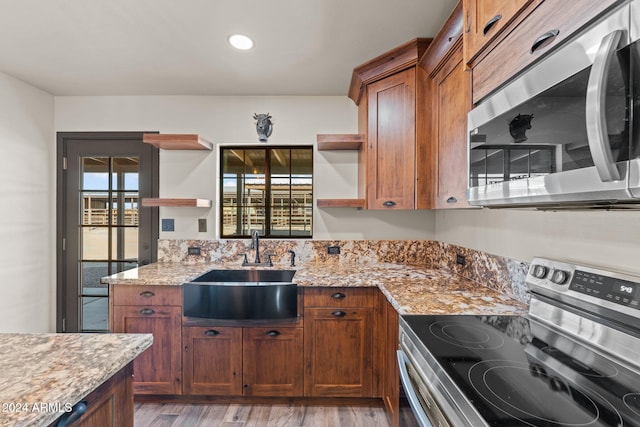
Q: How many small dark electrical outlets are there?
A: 3